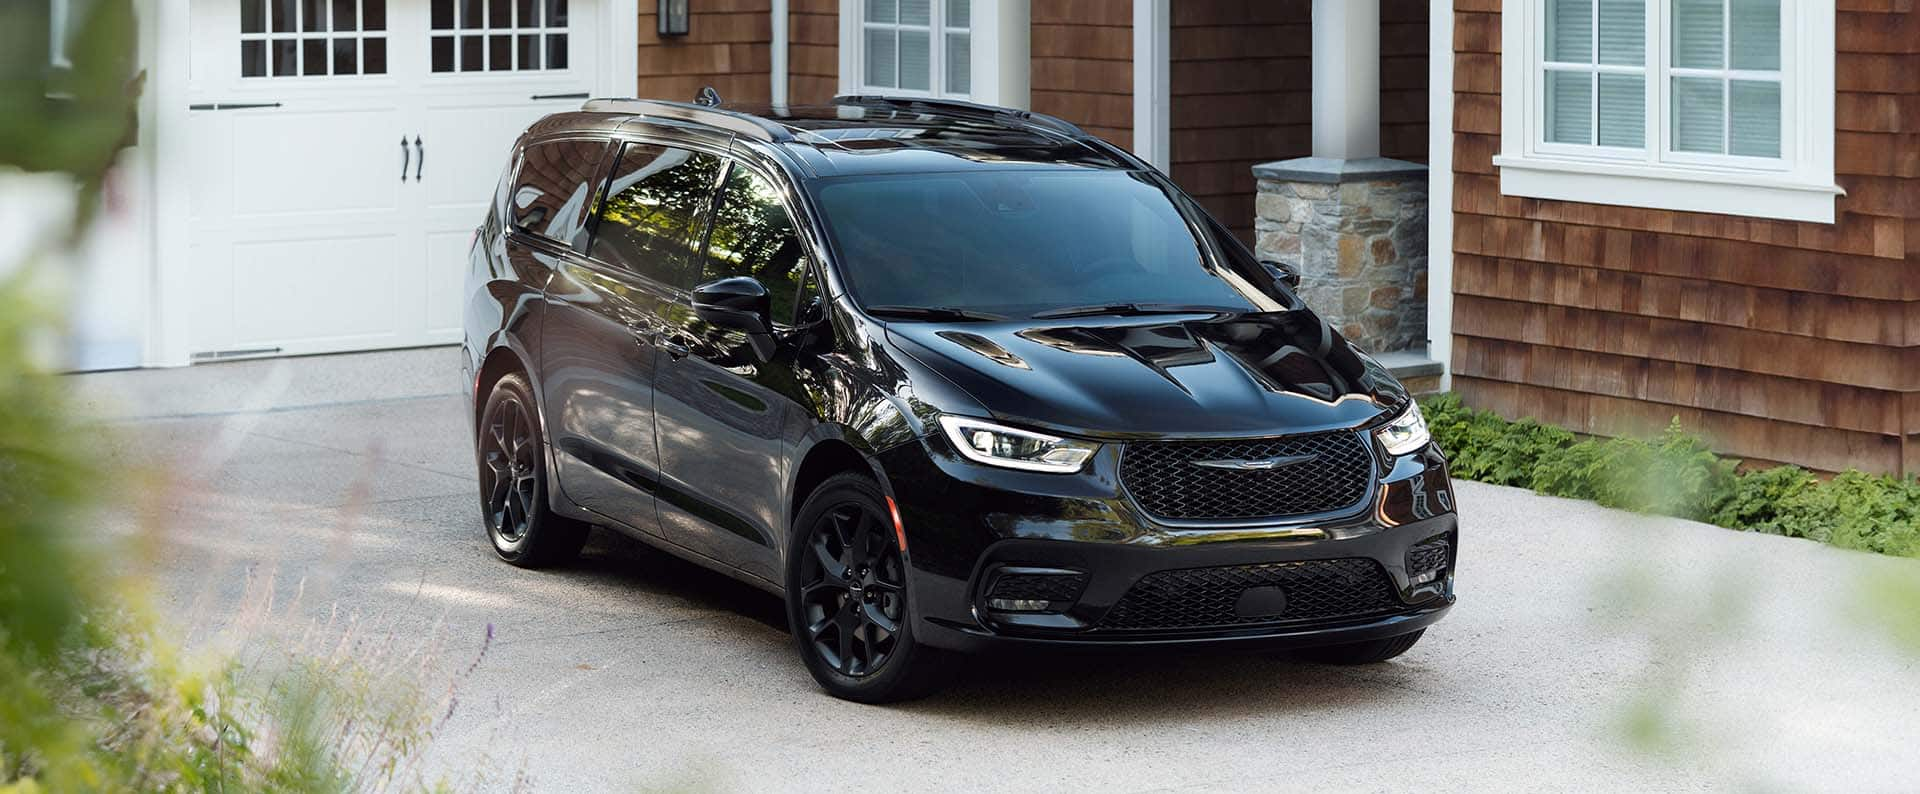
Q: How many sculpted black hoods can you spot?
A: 1